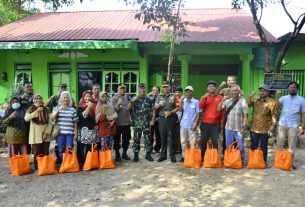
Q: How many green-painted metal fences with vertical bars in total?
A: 1